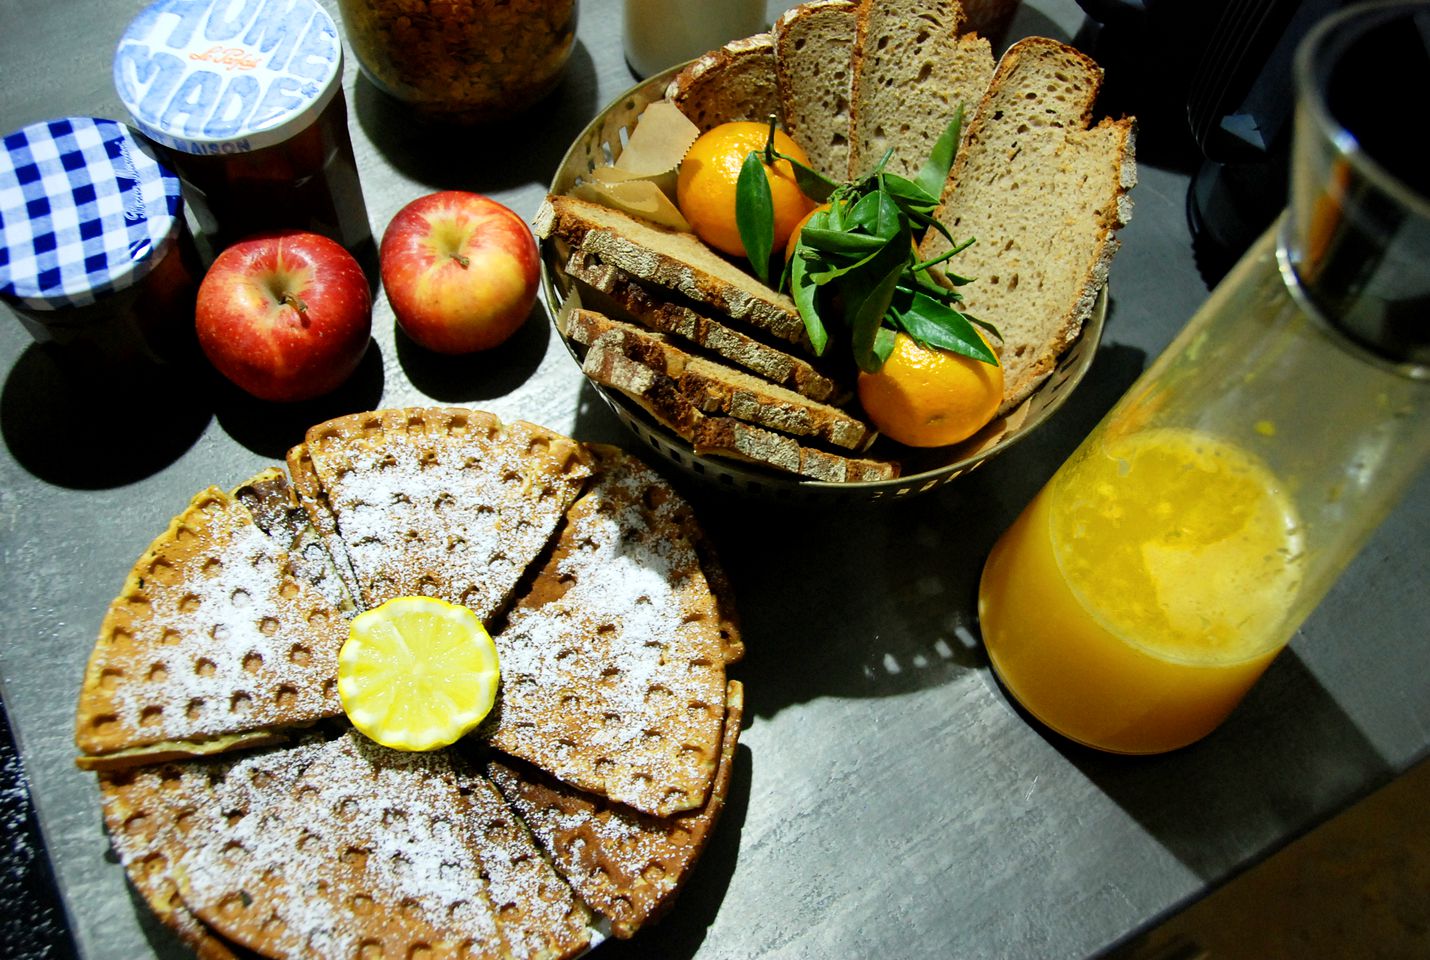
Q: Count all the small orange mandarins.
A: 3